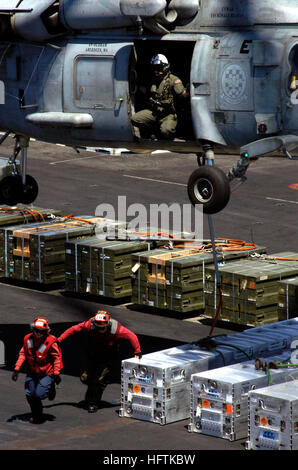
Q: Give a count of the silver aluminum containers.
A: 3